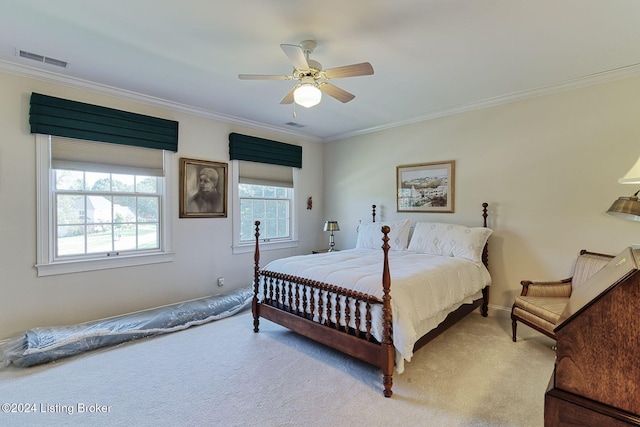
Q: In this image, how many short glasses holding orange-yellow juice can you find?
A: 0